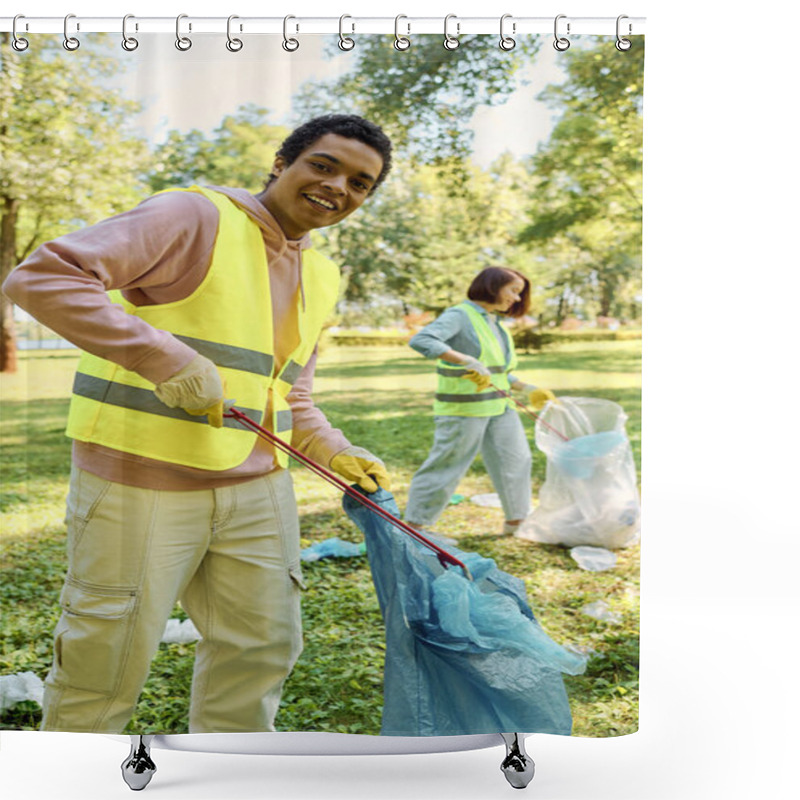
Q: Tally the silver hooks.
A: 12